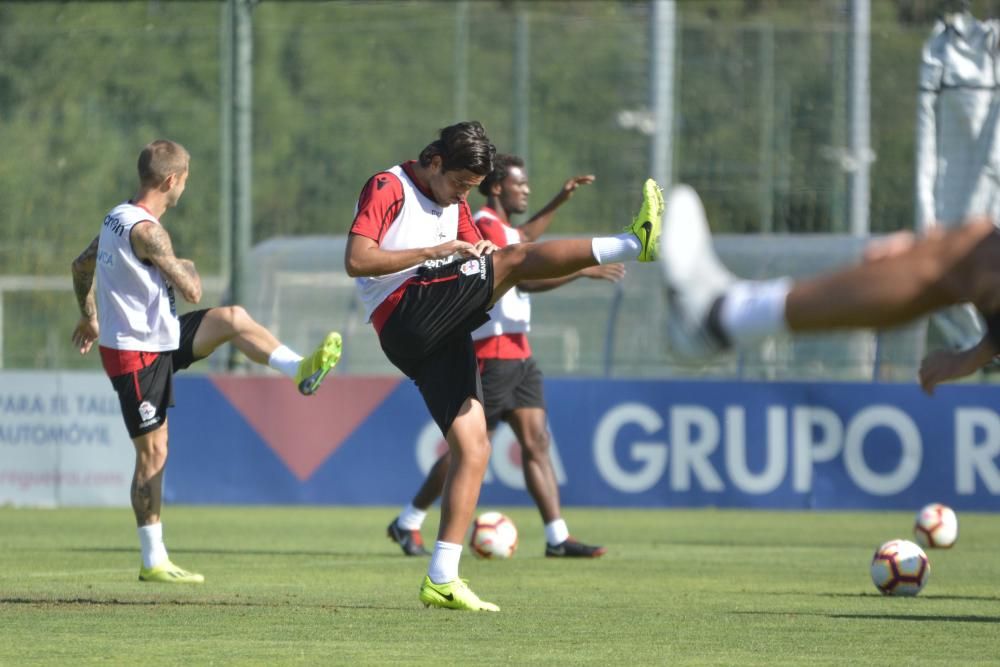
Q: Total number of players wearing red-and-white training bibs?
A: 3